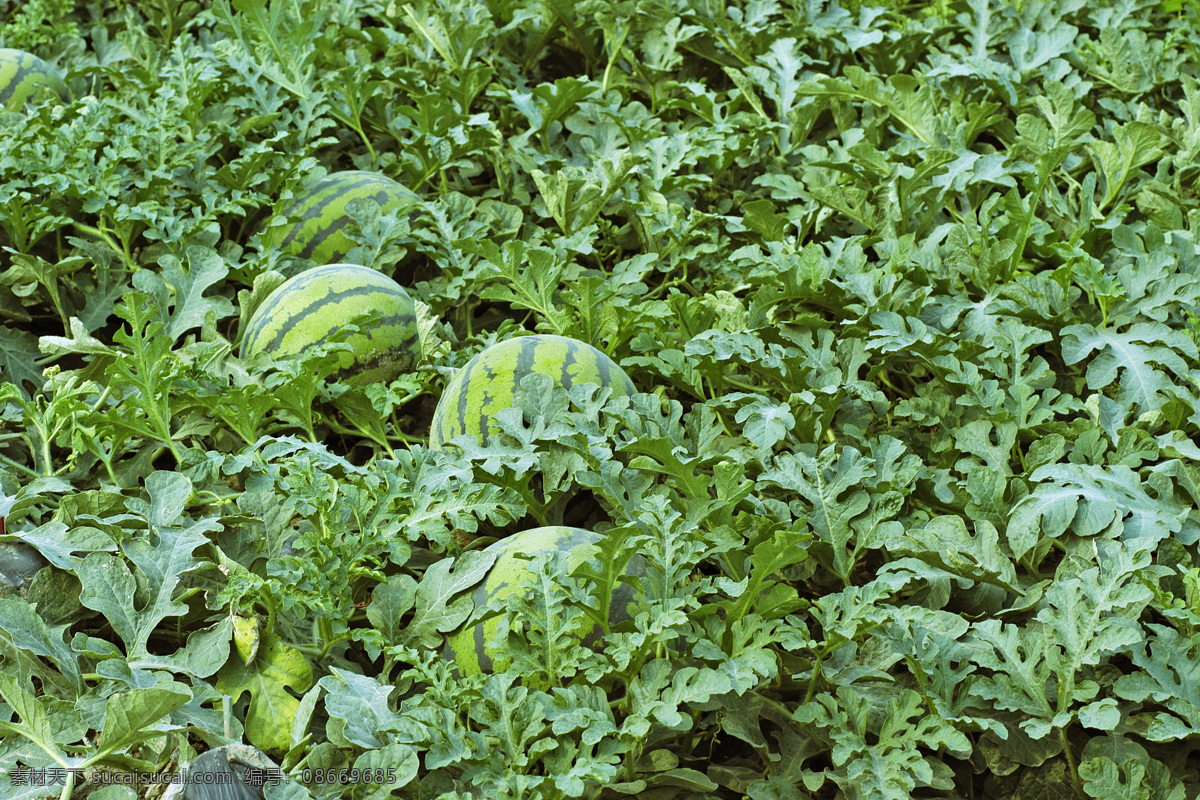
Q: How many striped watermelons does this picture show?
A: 5